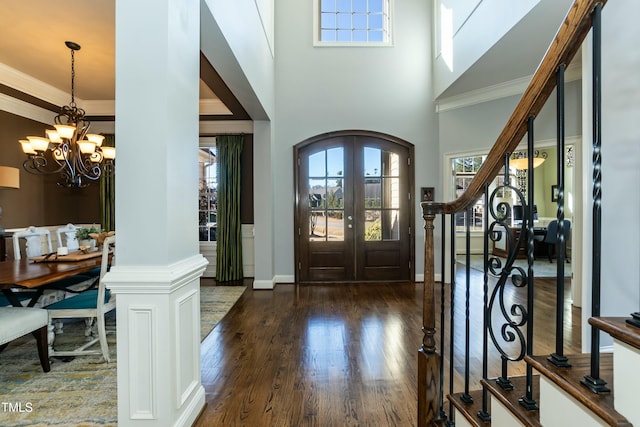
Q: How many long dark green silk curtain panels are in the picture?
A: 2